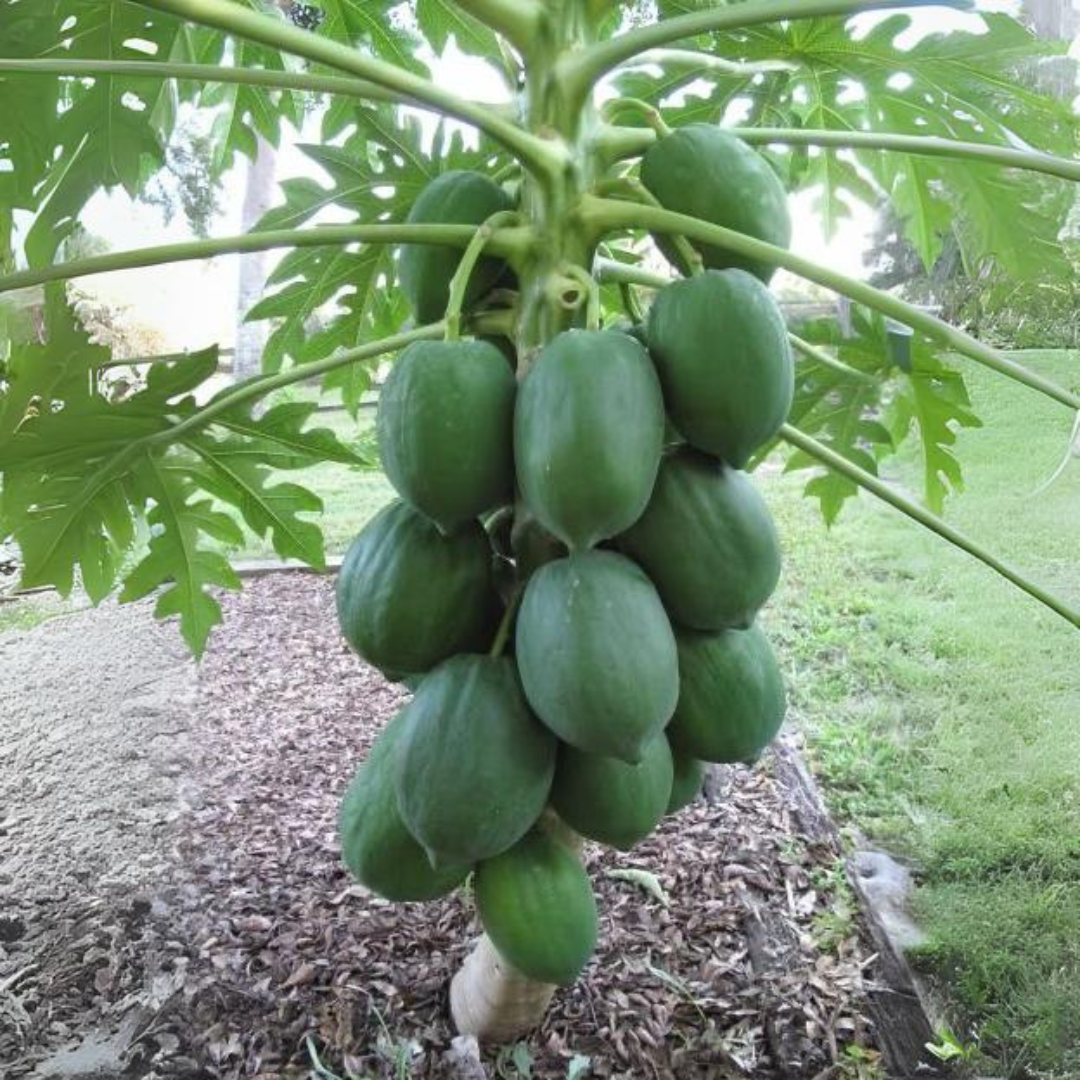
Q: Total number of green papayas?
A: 14